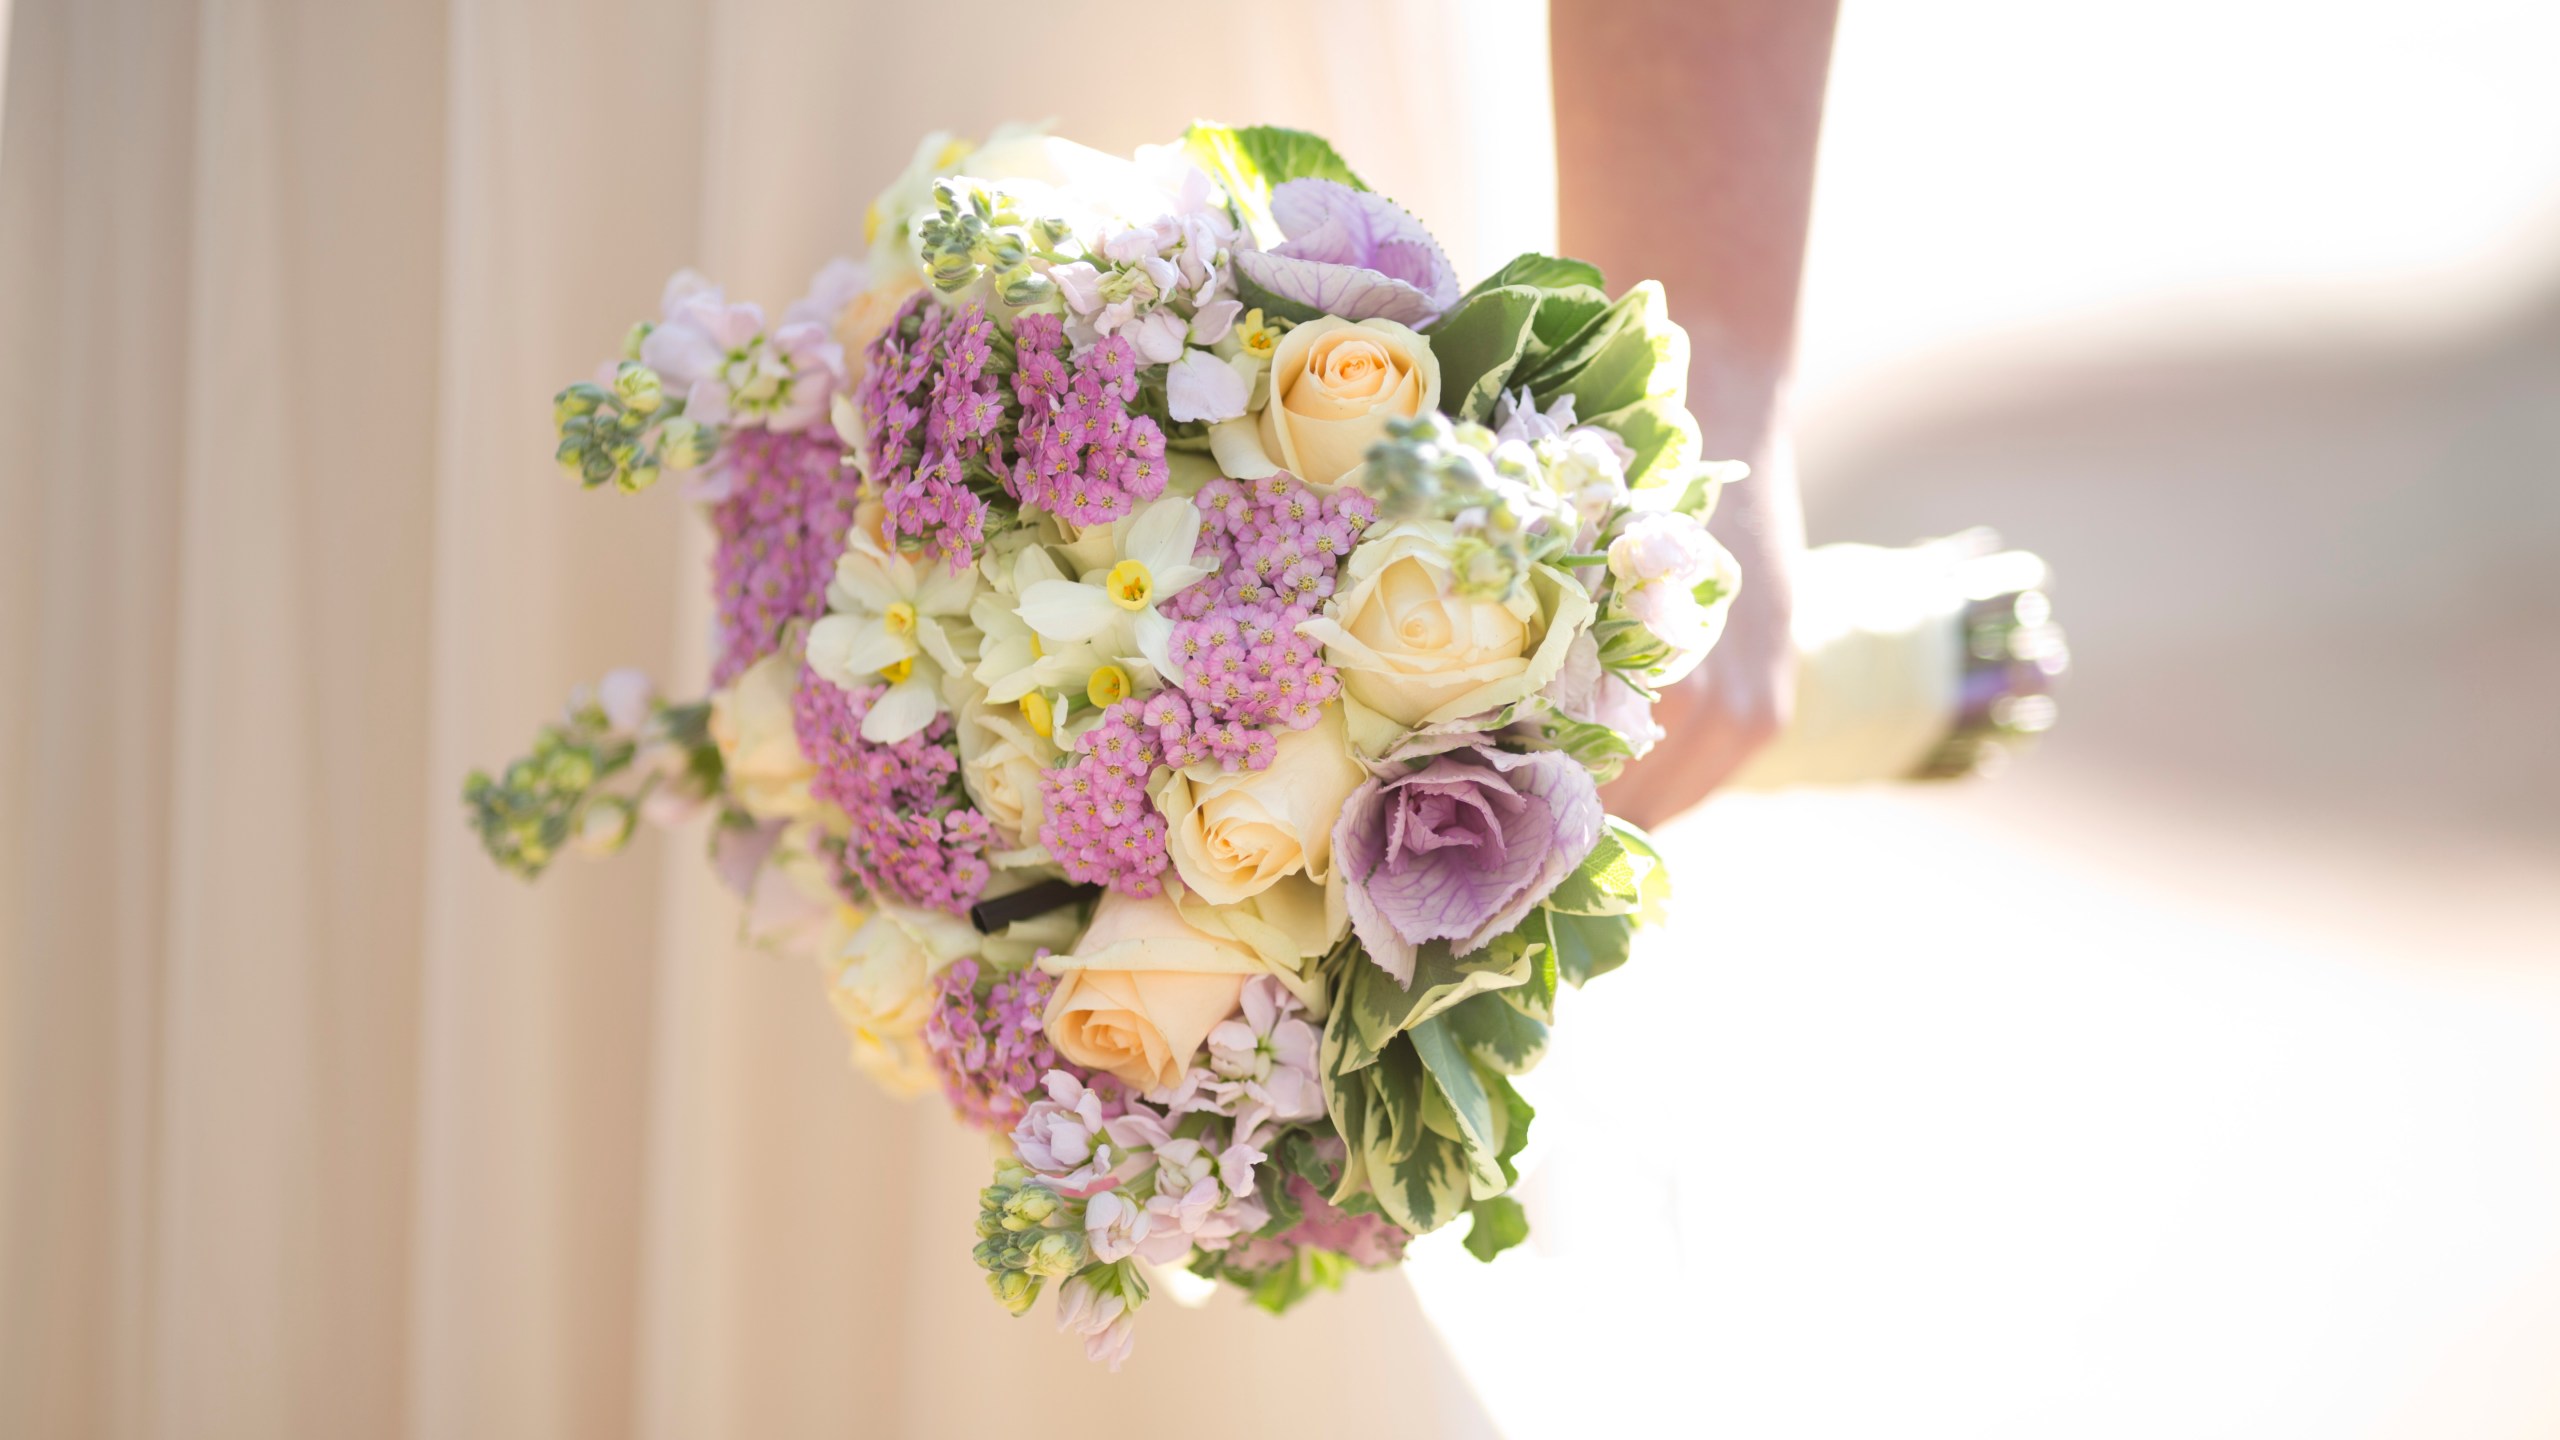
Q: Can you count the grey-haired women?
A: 0